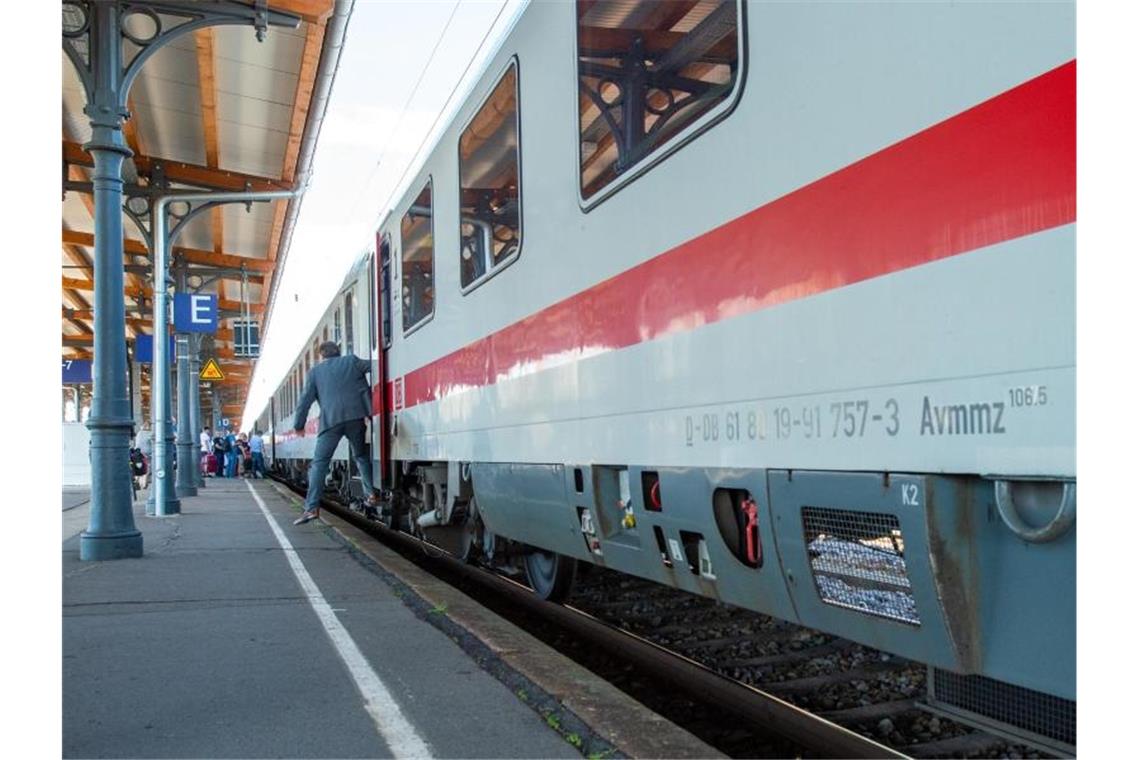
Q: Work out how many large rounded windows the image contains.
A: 3